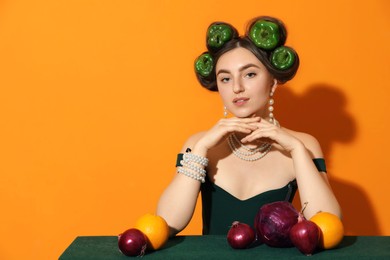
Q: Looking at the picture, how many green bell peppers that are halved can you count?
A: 0